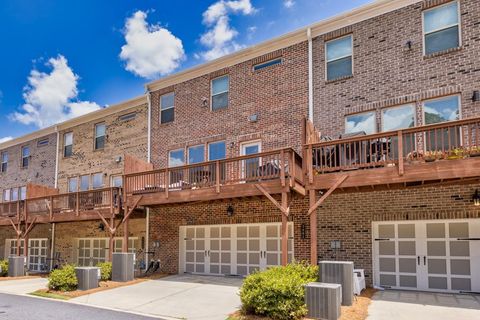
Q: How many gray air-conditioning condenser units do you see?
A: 5